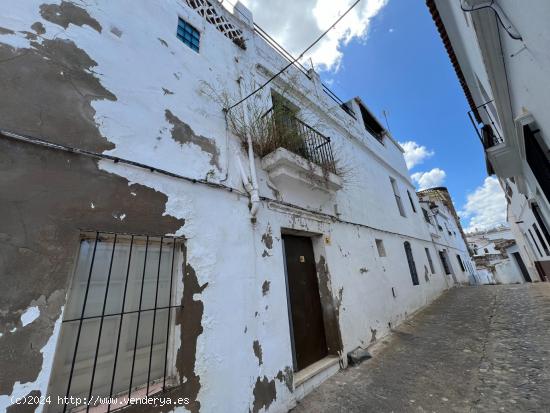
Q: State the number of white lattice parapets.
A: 1